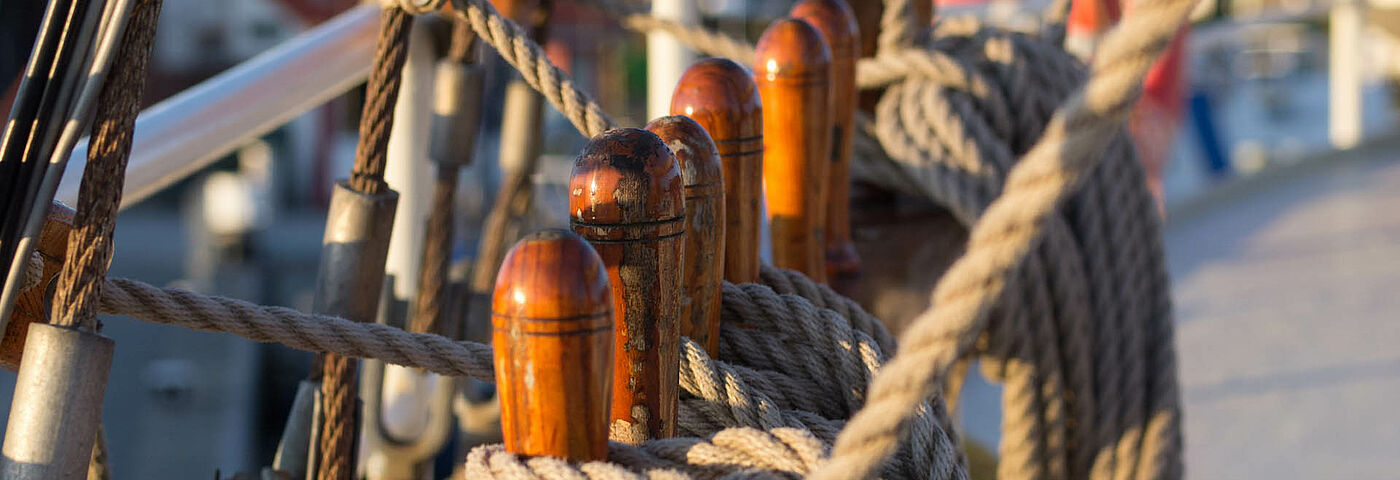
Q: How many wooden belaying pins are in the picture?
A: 6